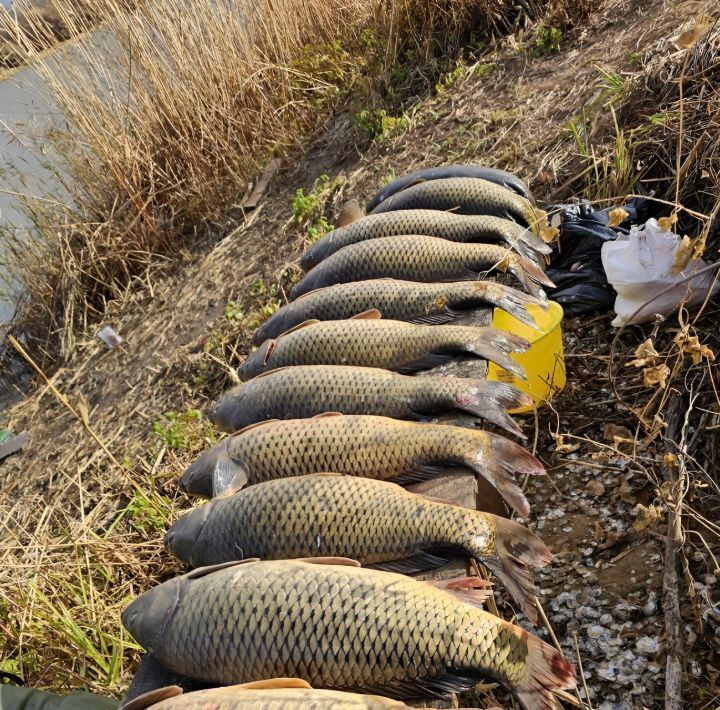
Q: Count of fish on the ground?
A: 11